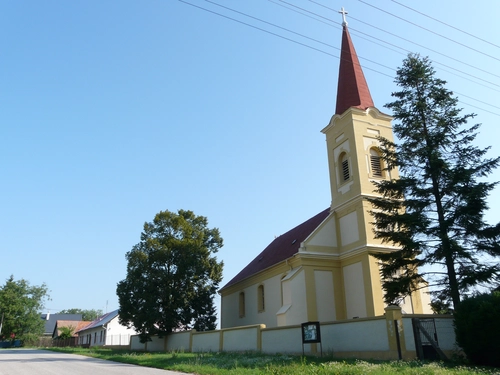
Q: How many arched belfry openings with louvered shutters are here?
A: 2